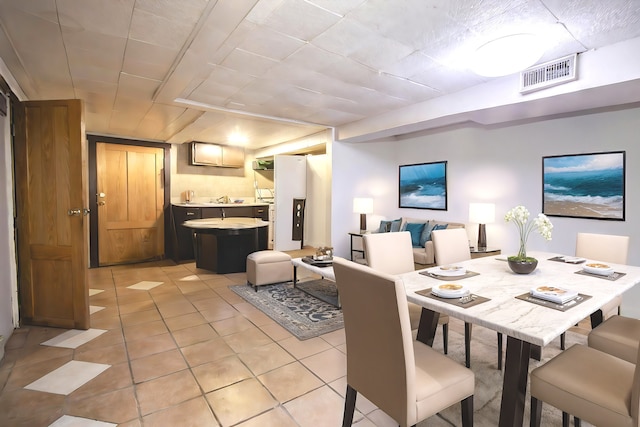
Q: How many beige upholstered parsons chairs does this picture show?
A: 6